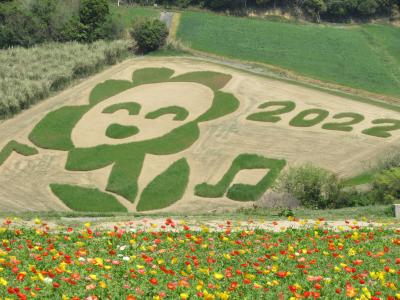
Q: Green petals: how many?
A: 7